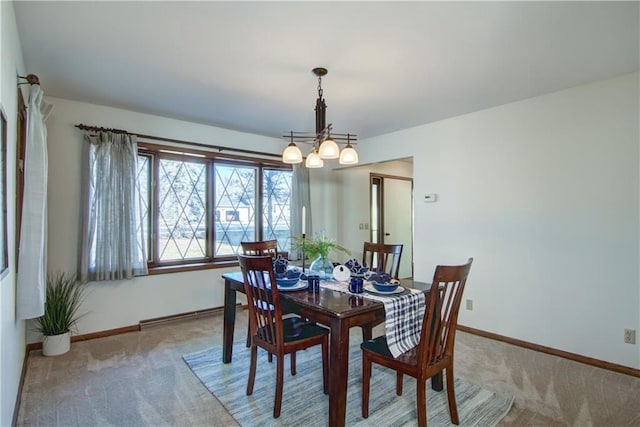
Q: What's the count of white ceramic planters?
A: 1